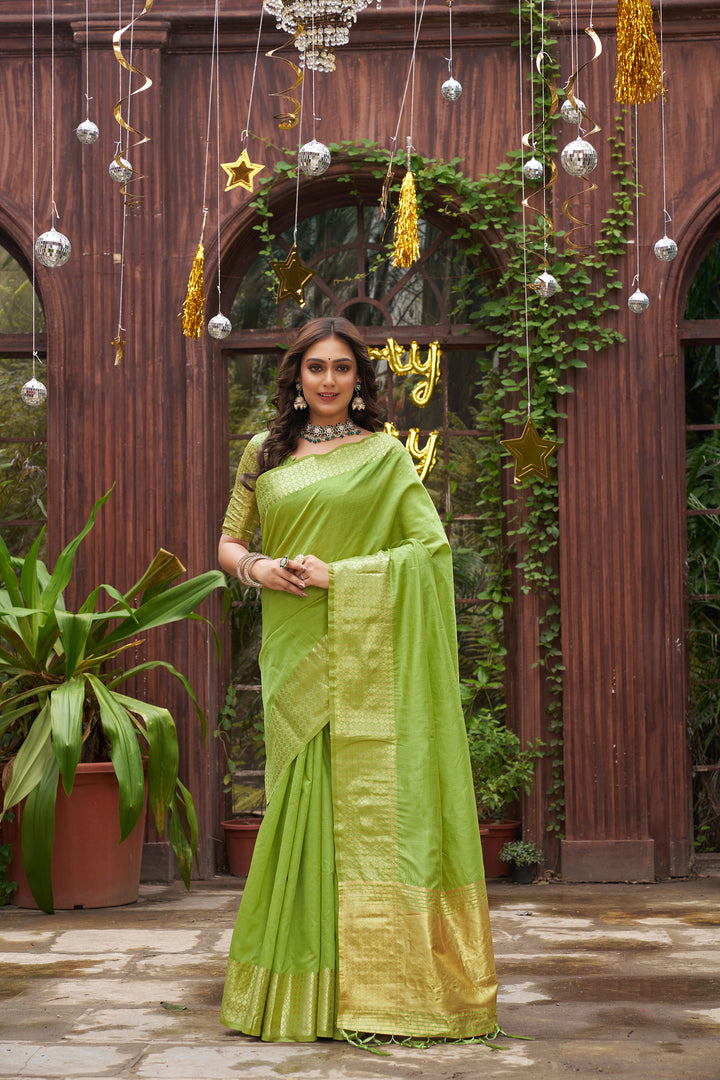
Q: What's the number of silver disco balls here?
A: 13